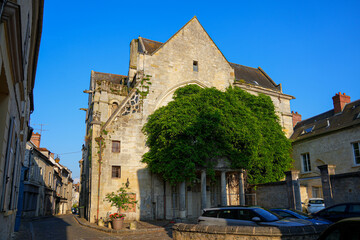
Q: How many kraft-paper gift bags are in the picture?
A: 0